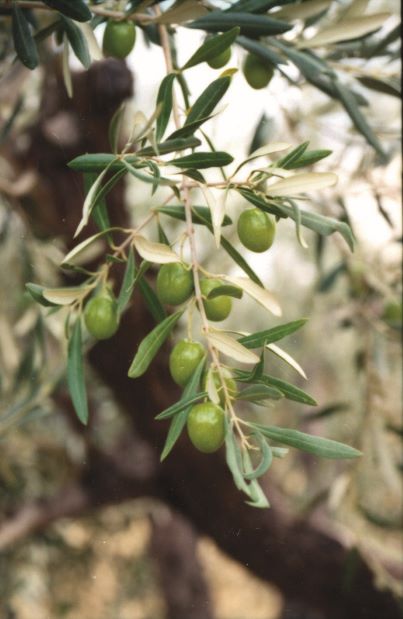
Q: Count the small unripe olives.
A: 10